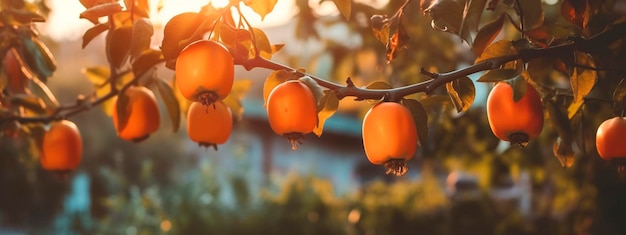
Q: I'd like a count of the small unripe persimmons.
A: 0